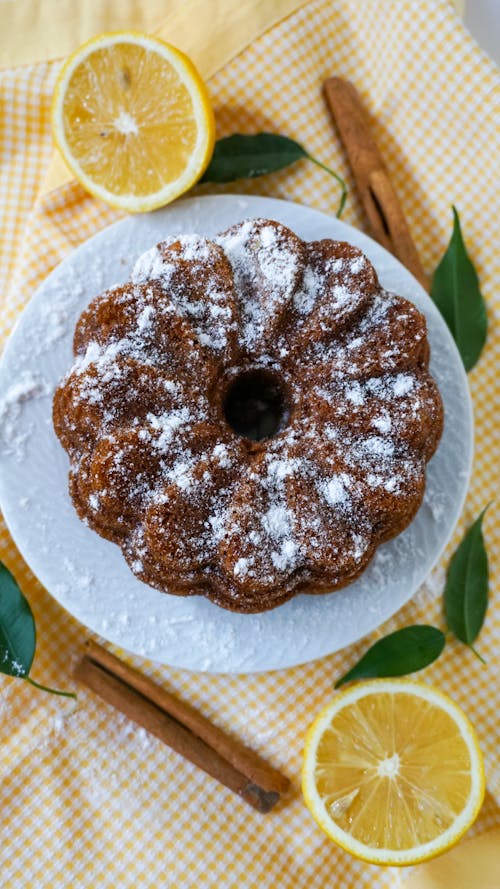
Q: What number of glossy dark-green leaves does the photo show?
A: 5